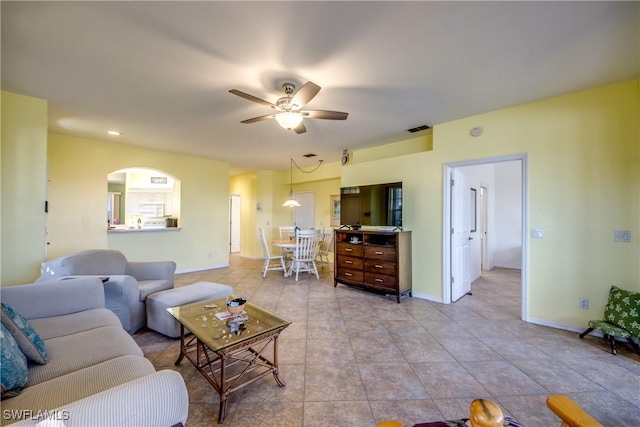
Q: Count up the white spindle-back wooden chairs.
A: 4